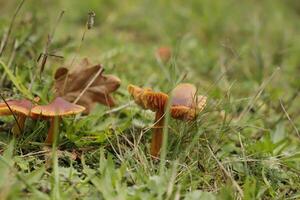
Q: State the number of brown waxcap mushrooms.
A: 4